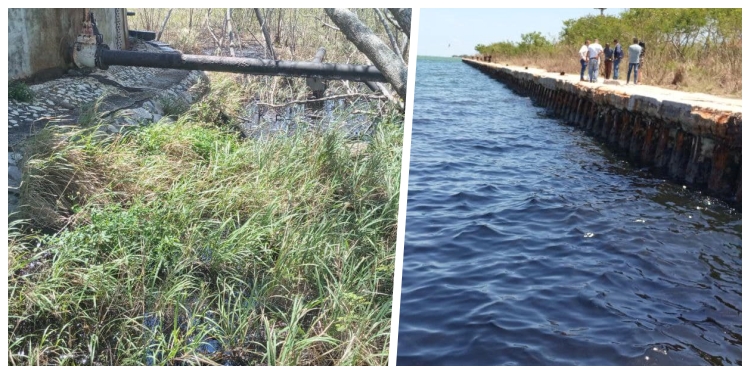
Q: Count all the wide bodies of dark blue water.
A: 1